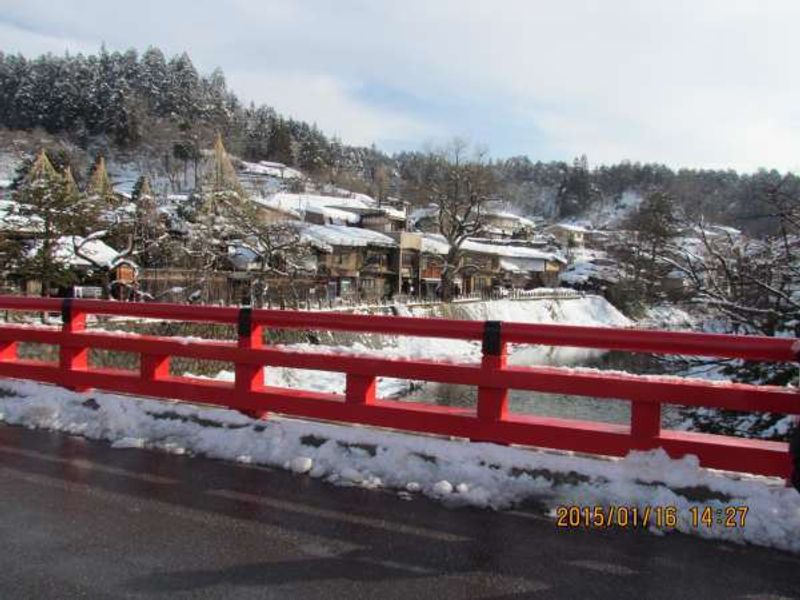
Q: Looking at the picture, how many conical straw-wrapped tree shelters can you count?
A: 5